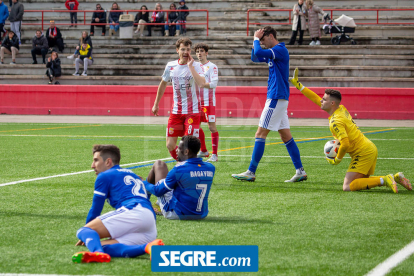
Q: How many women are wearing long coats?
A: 2